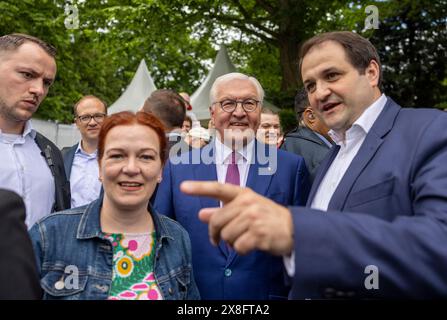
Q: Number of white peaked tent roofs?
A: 2